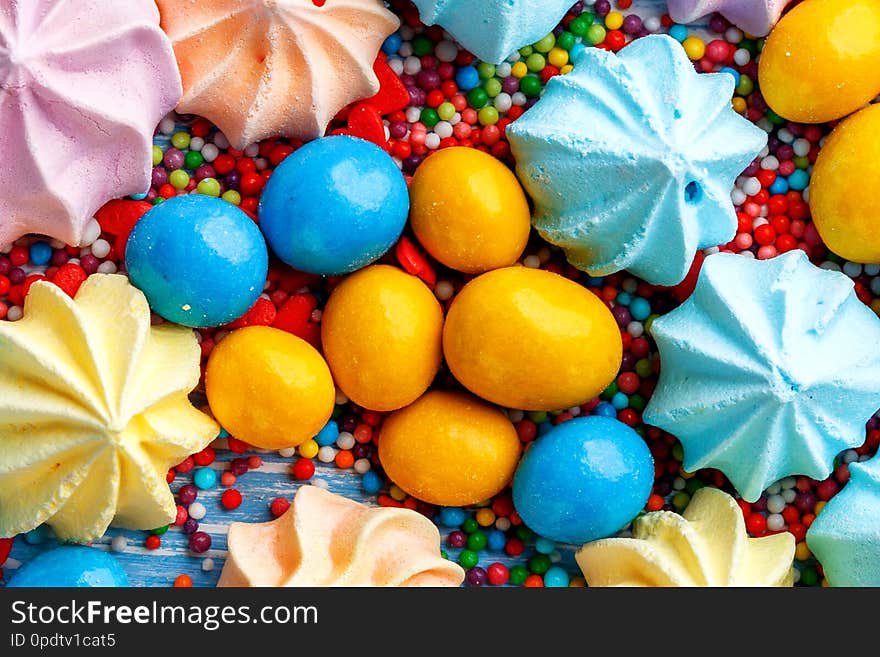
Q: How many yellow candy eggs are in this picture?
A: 7